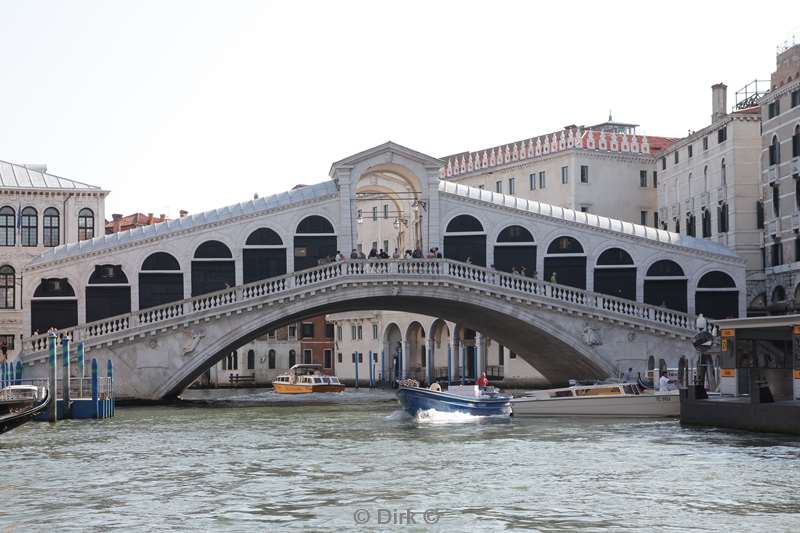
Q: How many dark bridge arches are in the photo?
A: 12